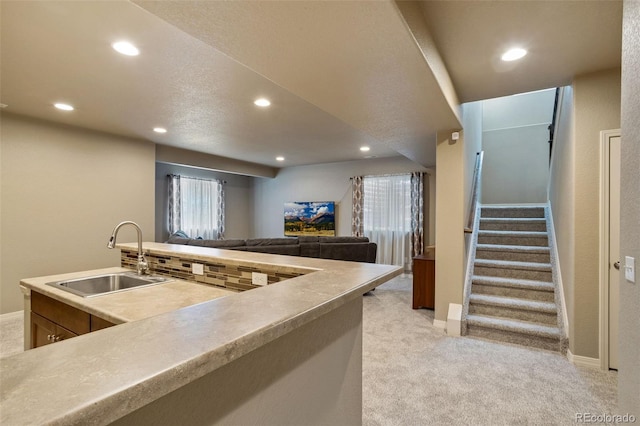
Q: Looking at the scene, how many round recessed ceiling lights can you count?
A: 7